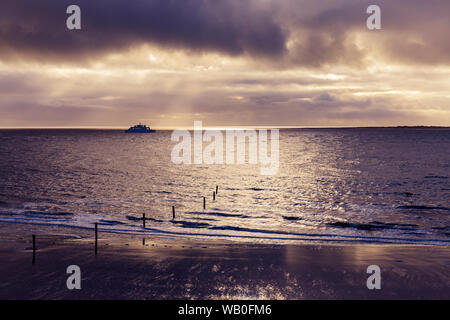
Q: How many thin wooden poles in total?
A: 7